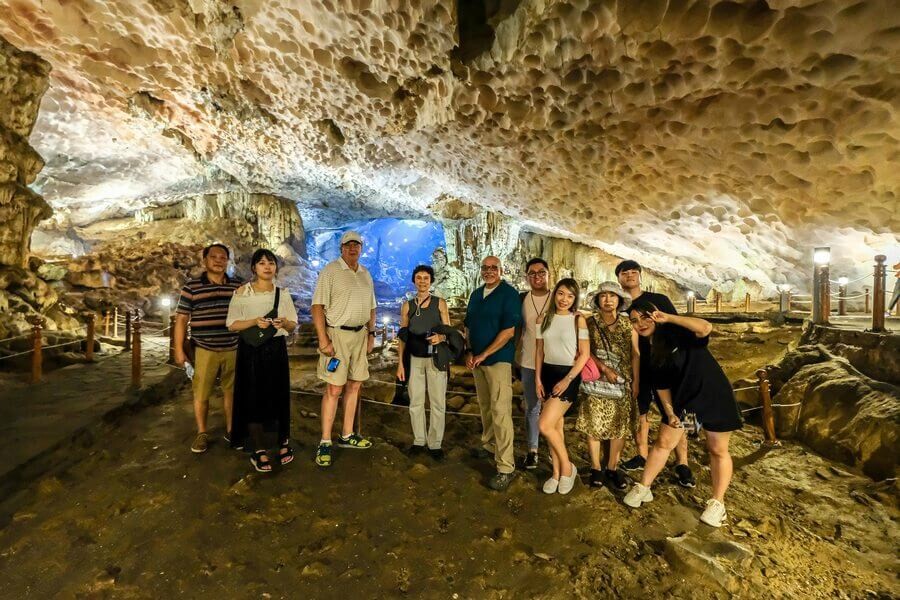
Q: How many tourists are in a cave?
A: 10